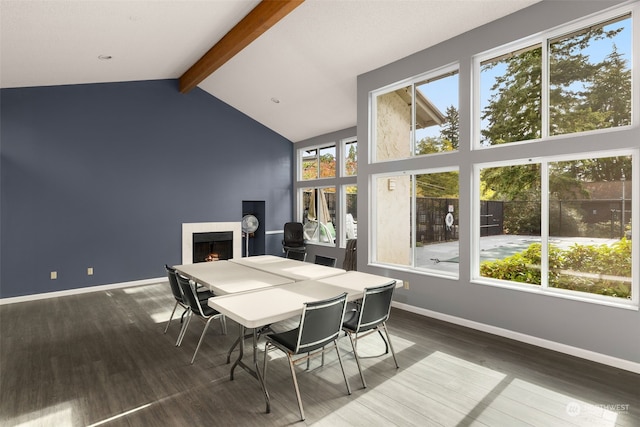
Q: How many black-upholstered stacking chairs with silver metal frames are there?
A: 6